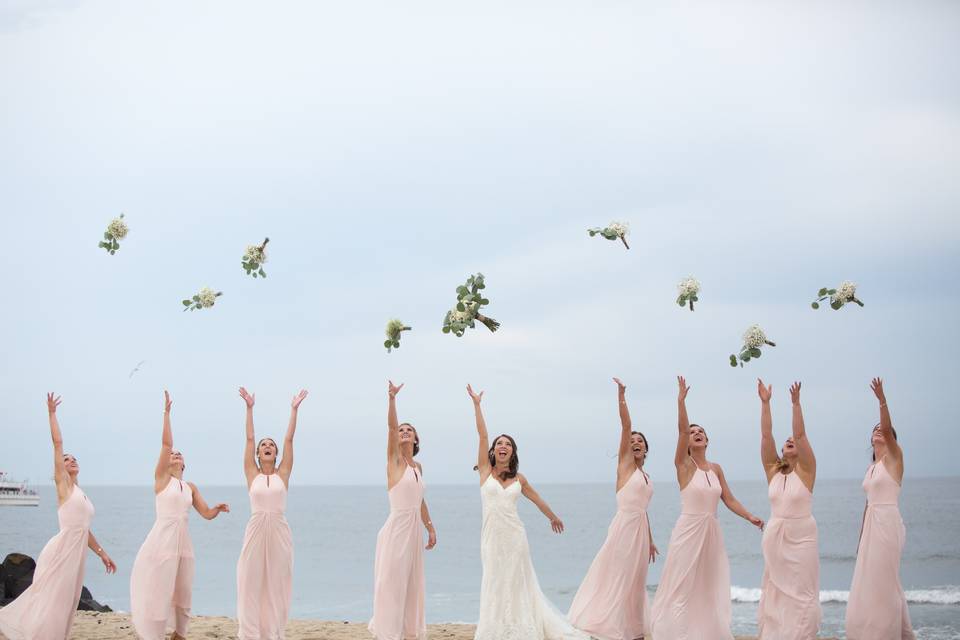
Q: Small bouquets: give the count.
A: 8